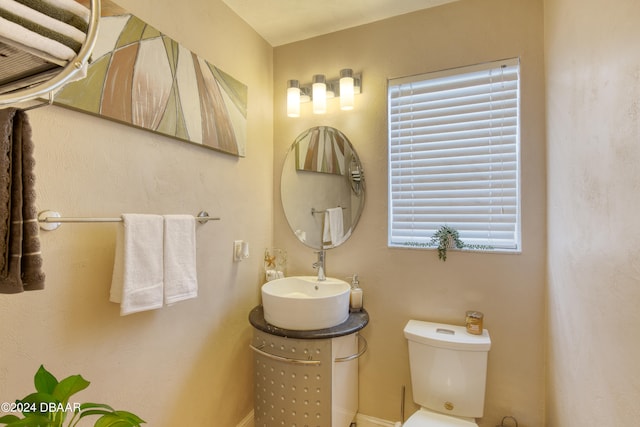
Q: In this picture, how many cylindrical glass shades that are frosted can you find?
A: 3